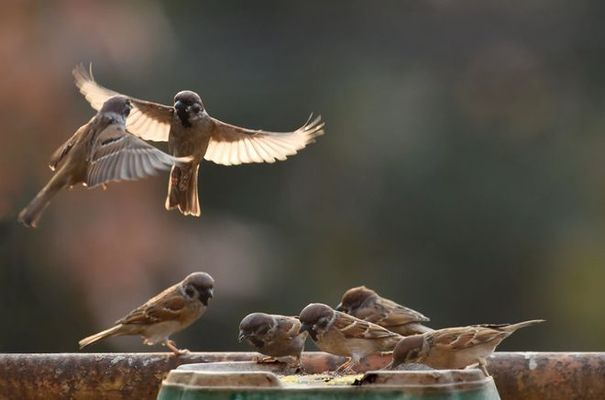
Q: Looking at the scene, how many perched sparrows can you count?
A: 5